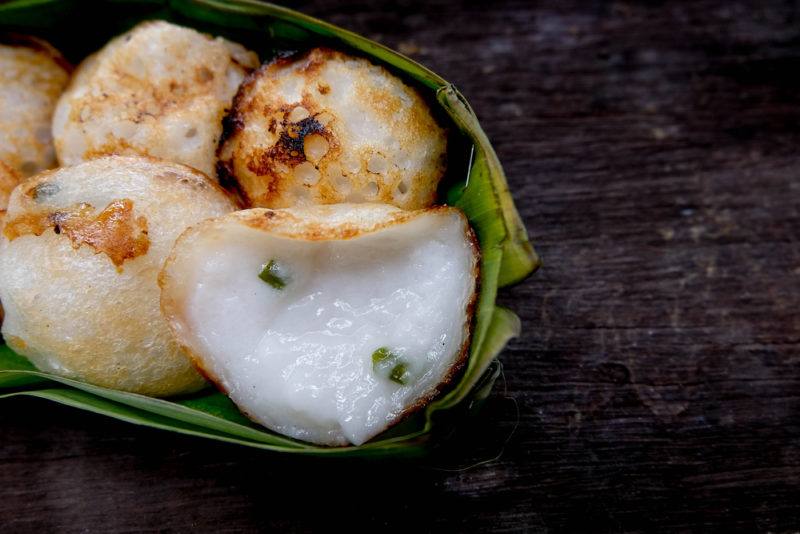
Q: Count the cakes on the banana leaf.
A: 5